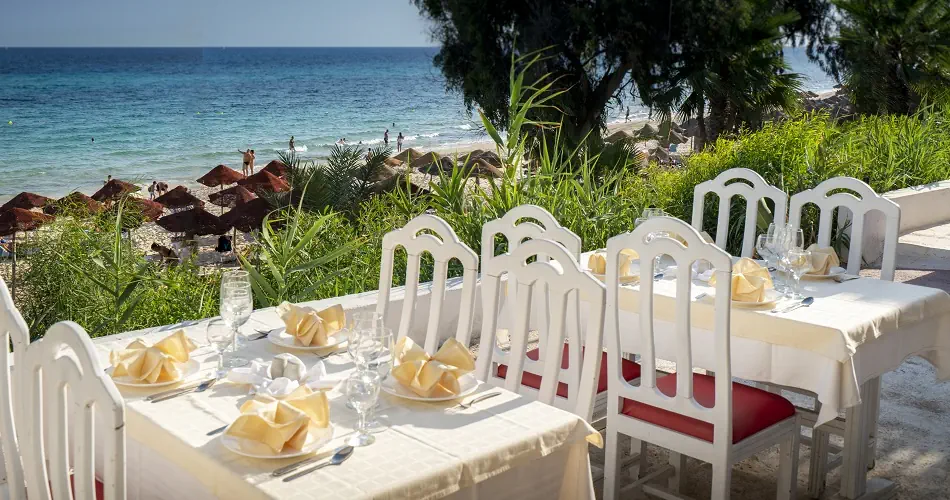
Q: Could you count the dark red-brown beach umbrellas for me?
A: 12